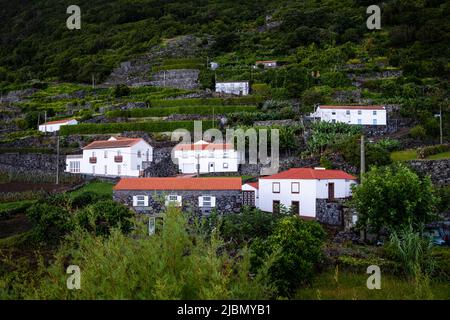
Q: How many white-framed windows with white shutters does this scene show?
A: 3